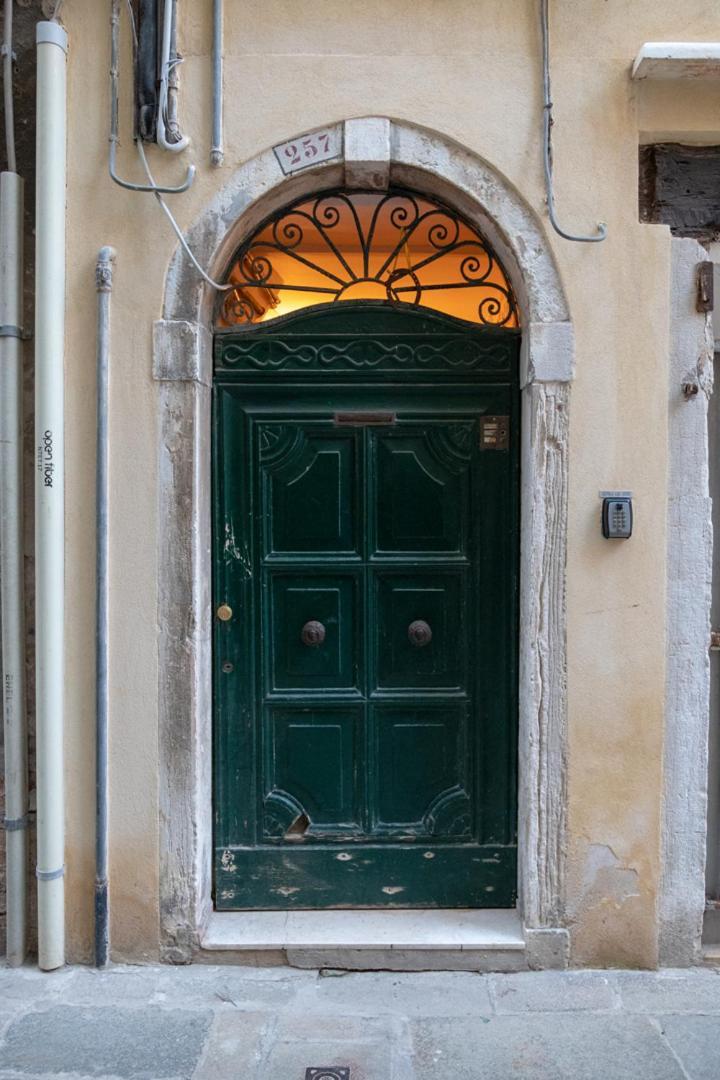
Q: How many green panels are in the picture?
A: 6